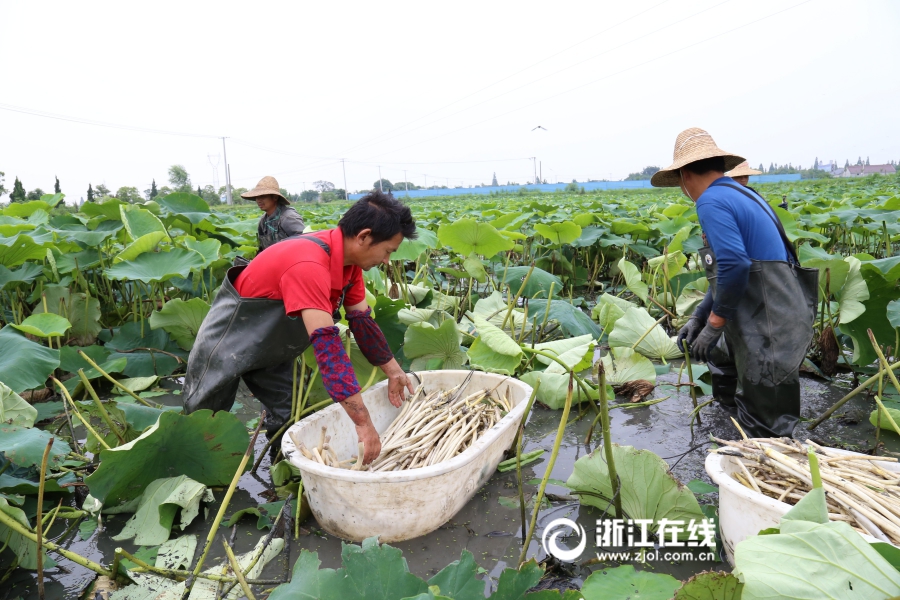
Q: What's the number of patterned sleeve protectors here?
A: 2